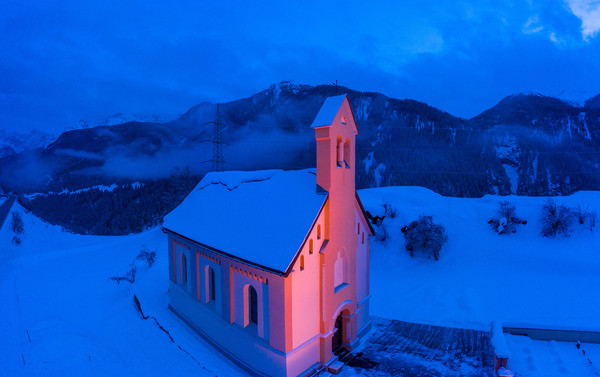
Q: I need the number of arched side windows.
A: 3